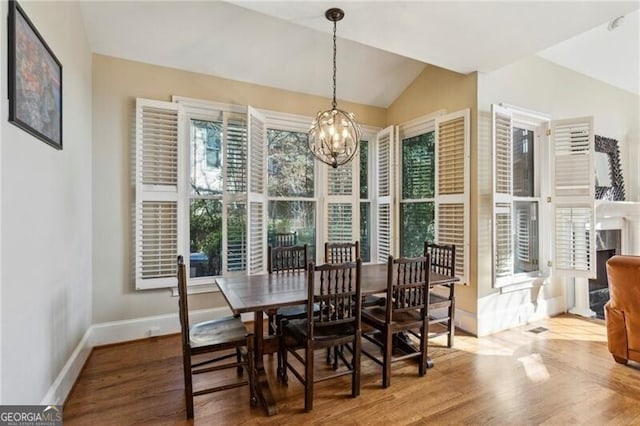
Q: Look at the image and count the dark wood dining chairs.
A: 6